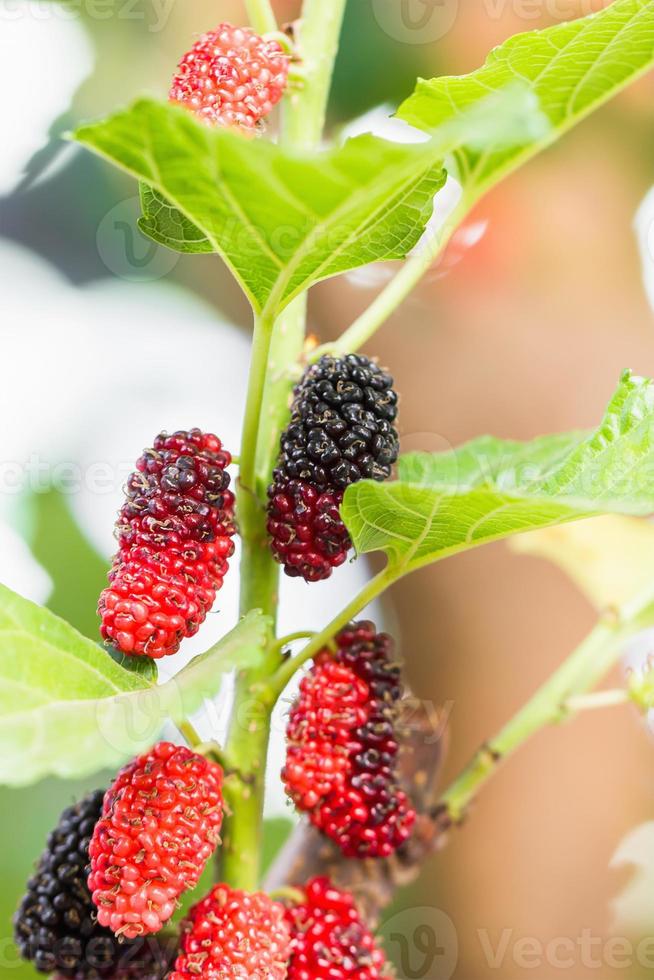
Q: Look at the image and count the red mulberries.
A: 6